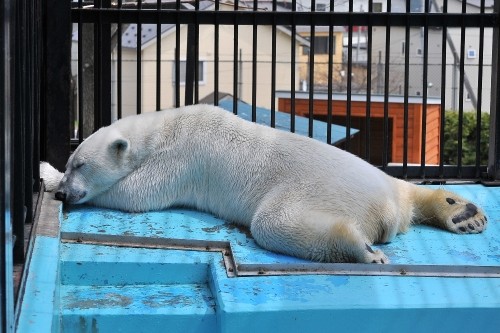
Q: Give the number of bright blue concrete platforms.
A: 1